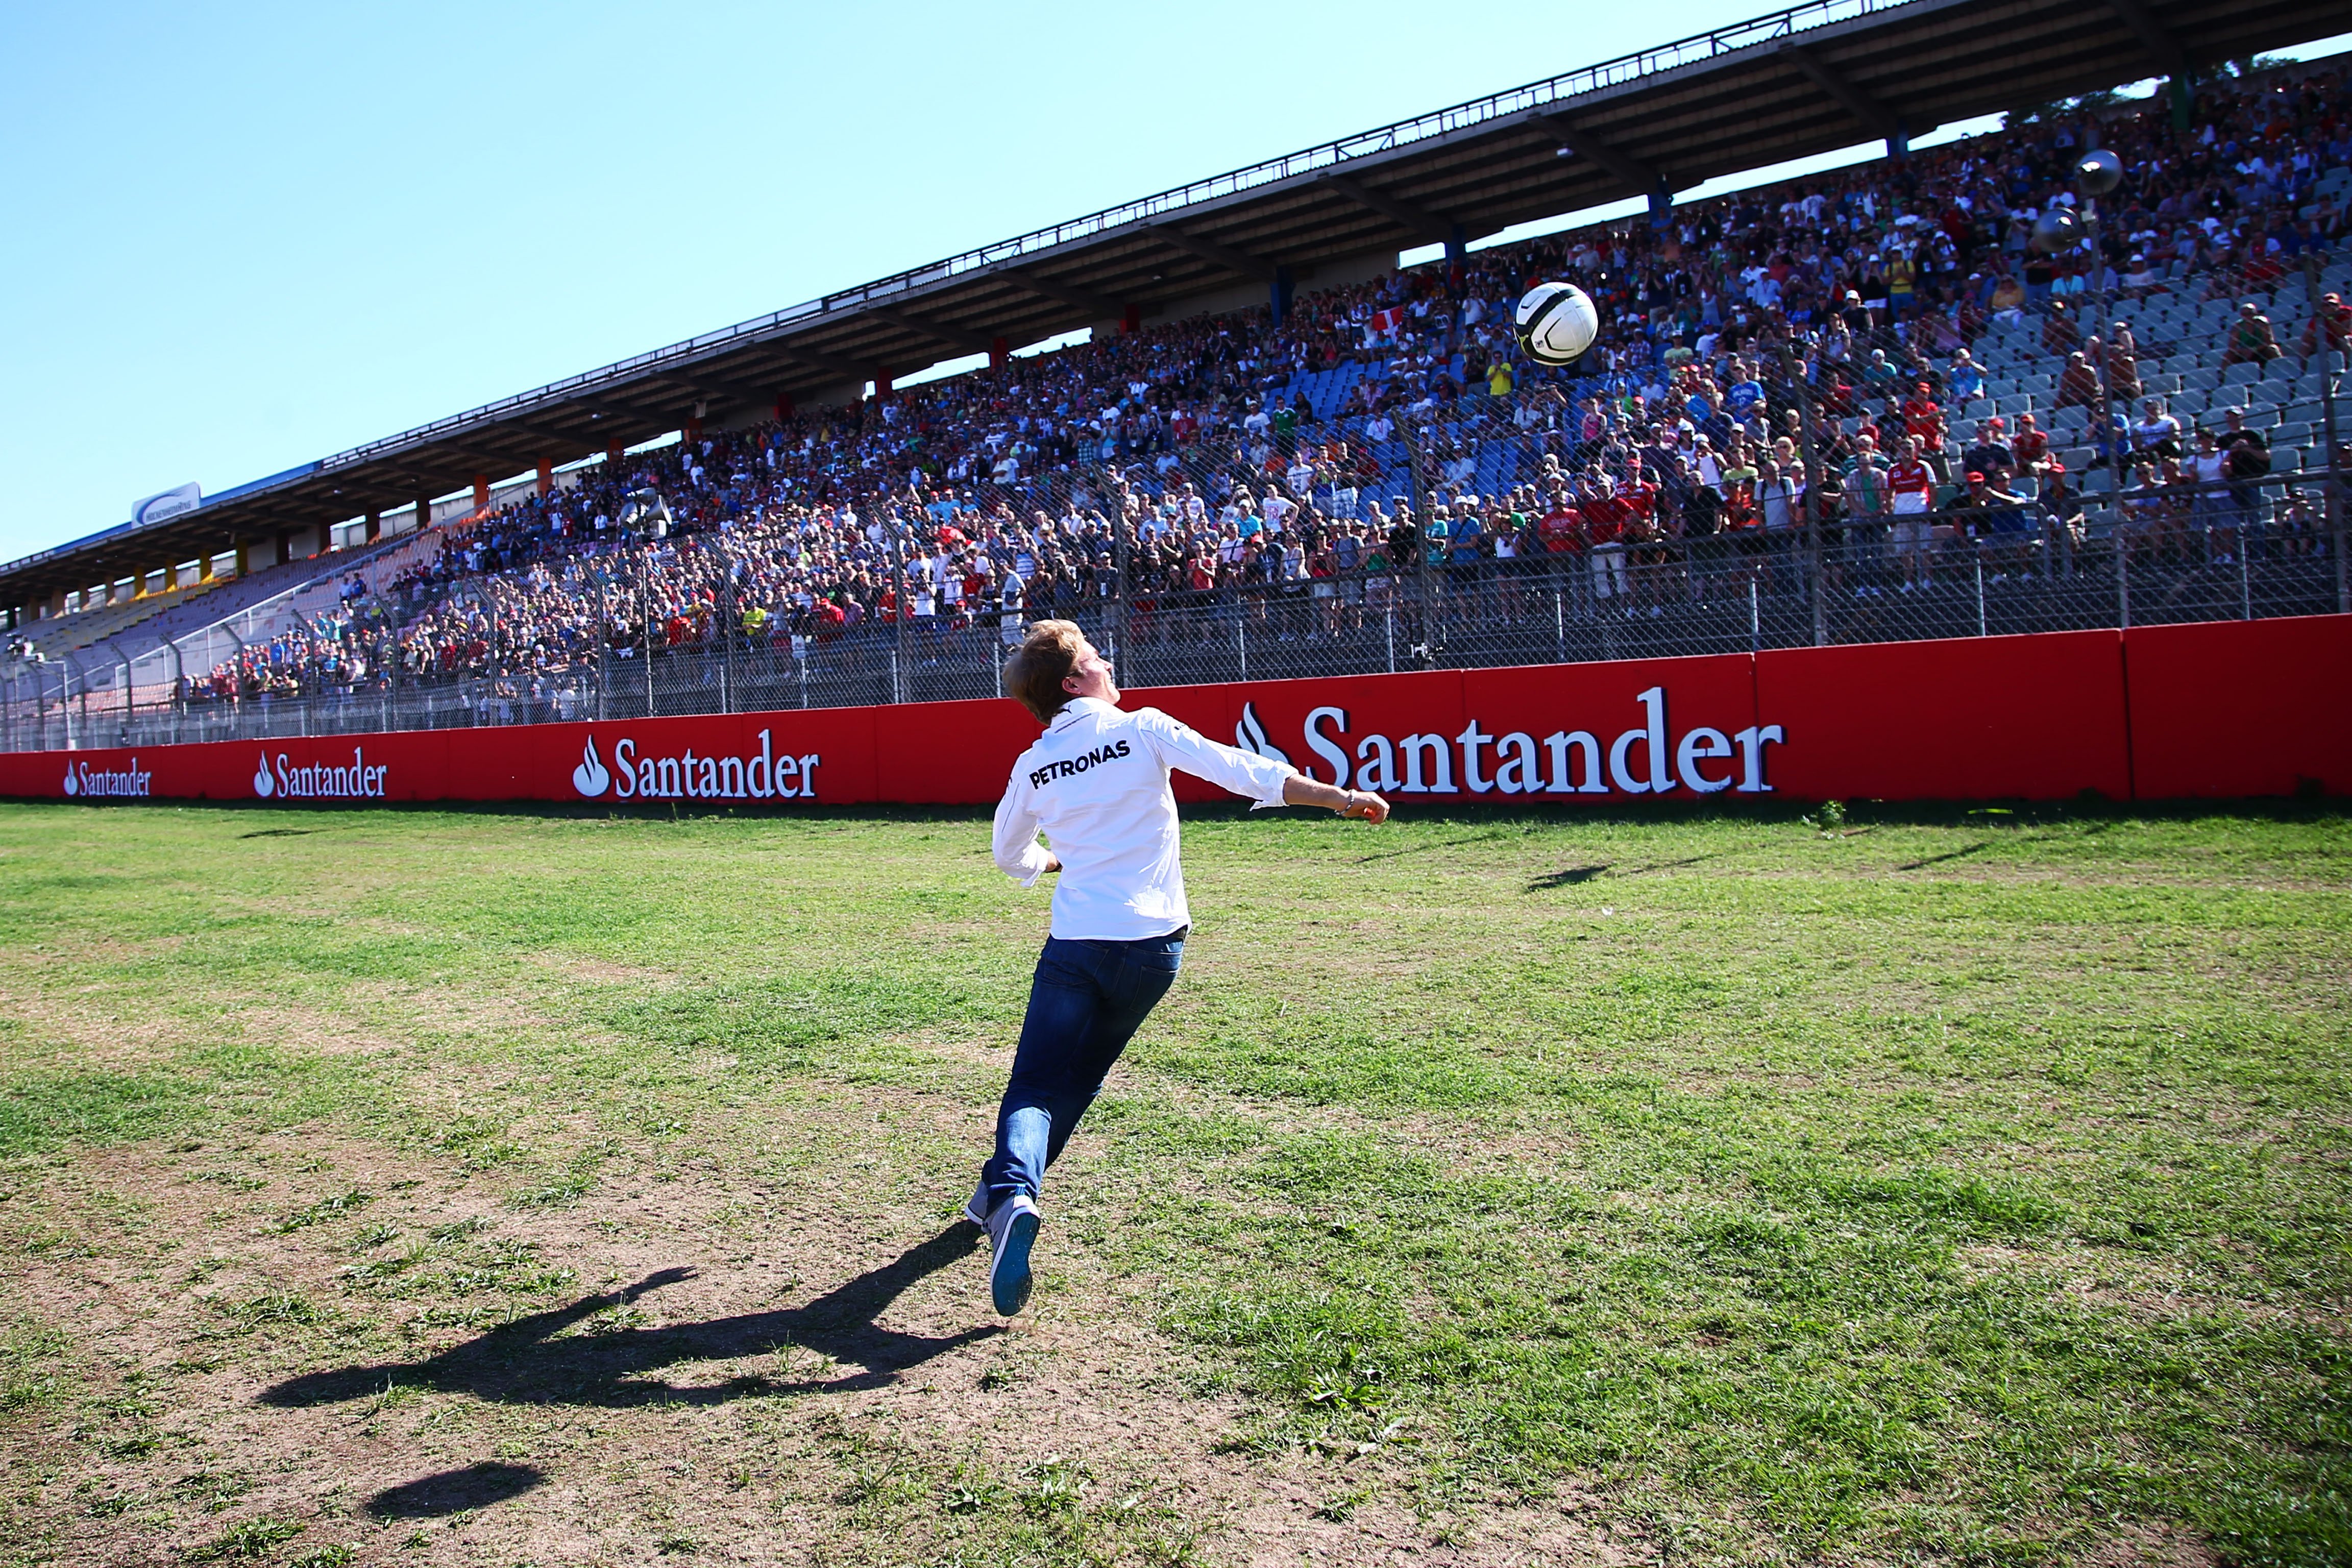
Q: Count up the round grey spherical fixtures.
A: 2